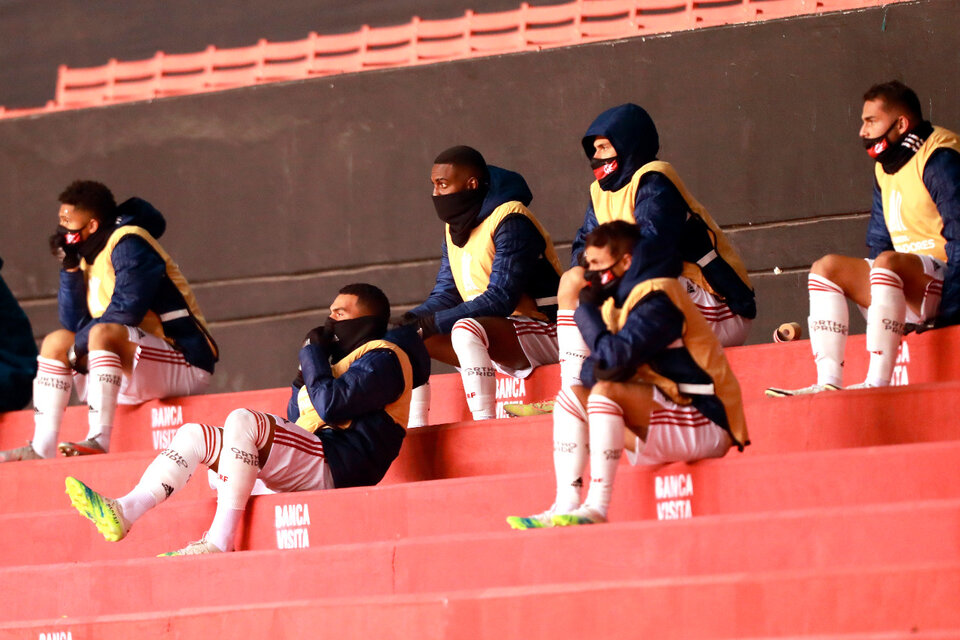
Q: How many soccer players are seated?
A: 6